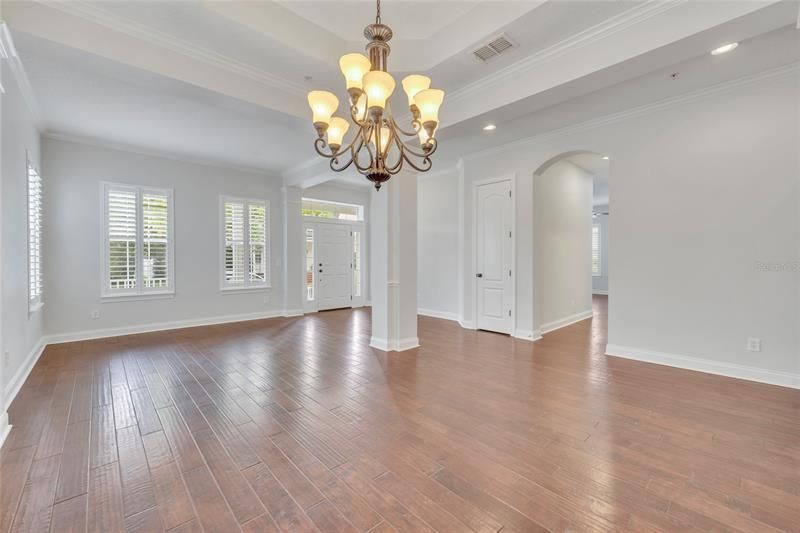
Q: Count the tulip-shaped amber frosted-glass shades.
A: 9